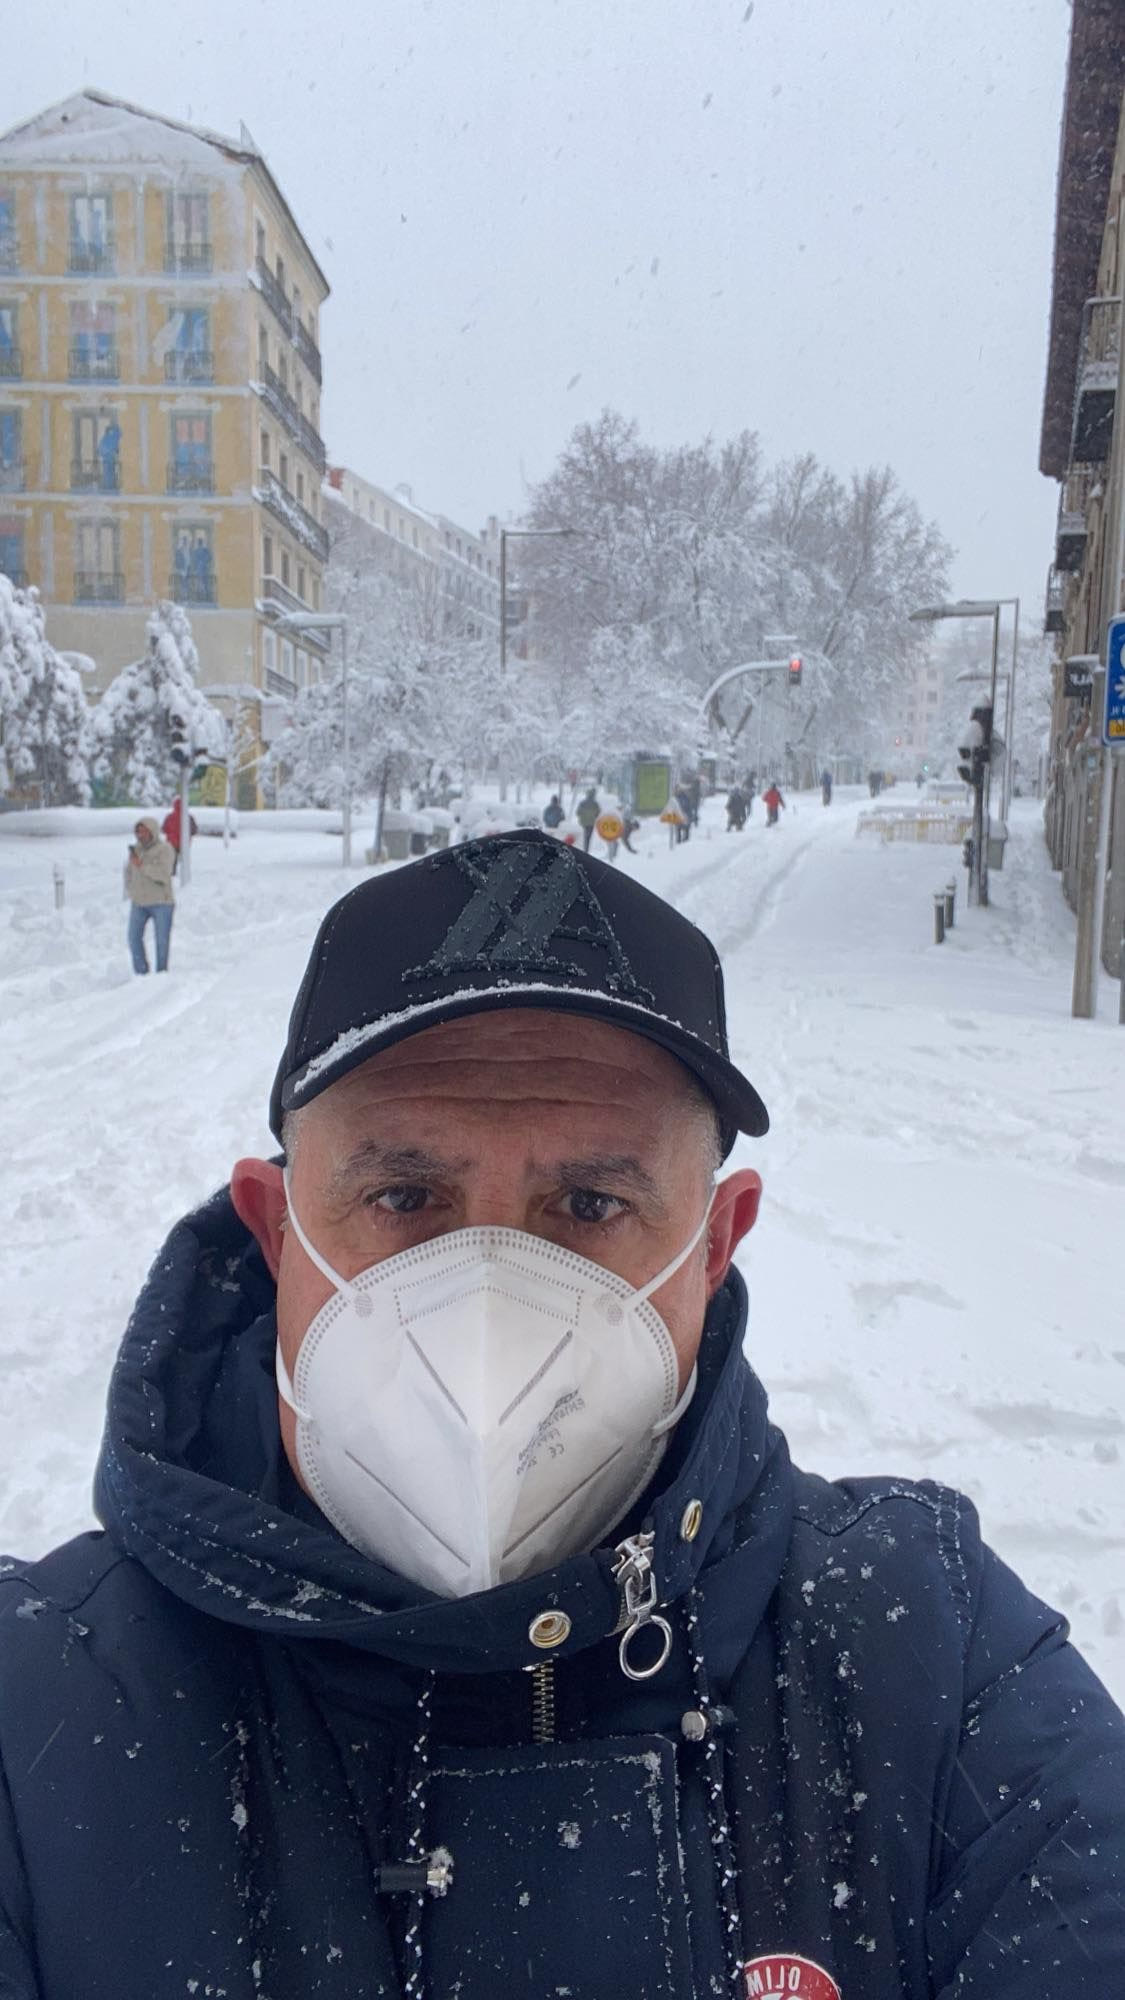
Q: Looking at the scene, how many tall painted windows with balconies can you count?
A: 12